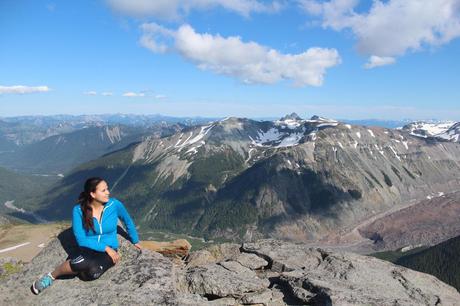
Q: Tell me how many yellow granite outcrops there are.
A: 1